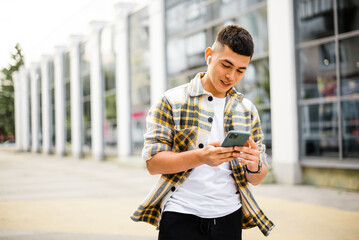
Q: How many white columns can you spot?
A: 10